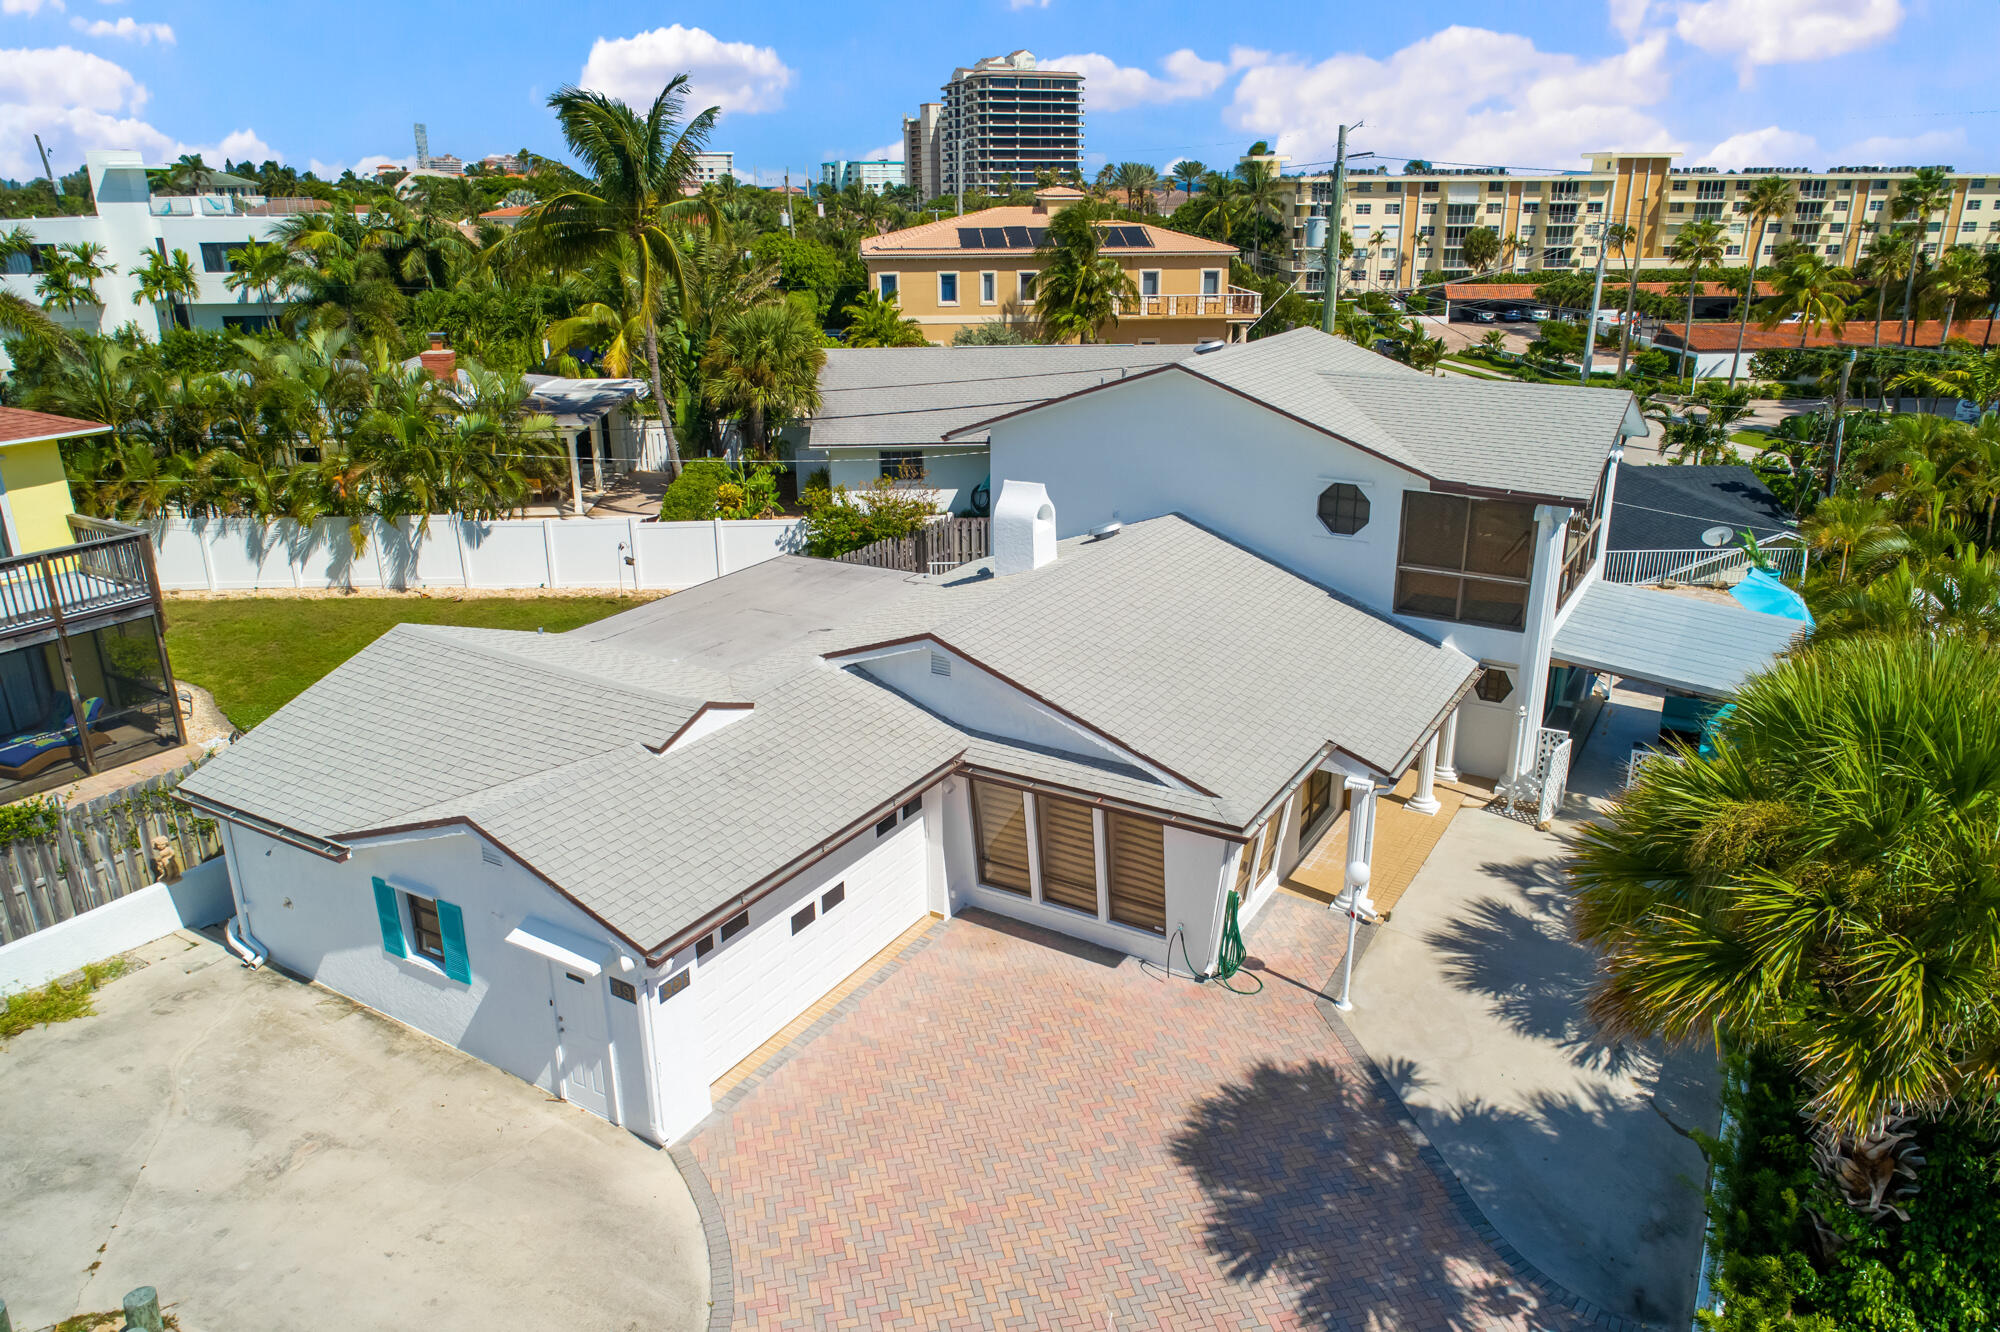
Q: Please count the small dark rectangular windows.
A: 6